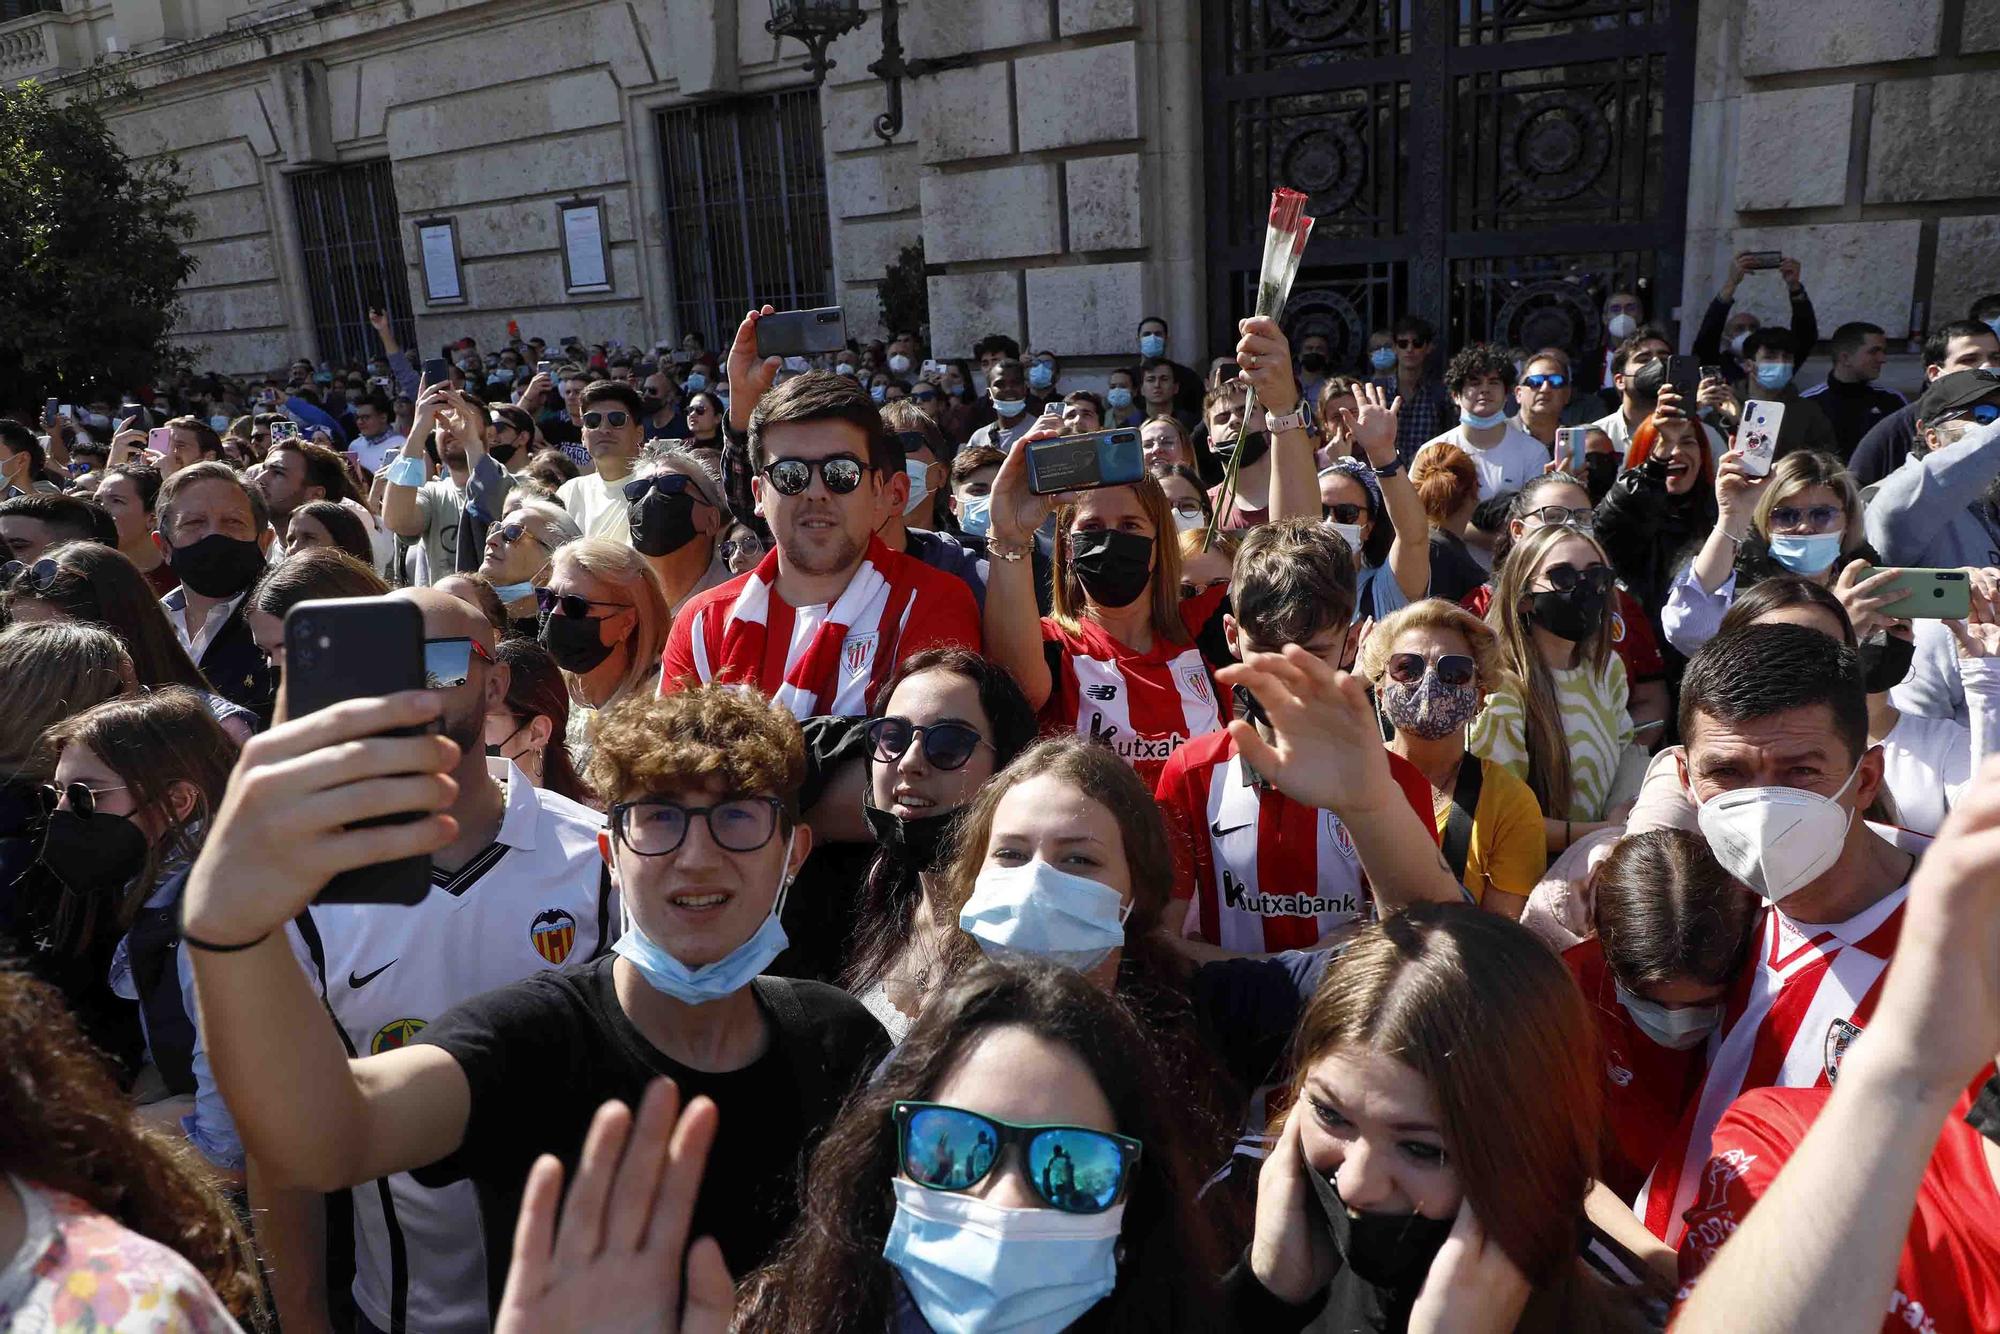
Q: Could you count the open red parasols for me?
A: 0